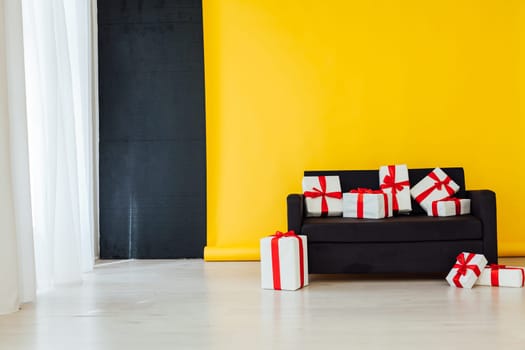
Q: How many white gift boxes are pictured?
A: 8